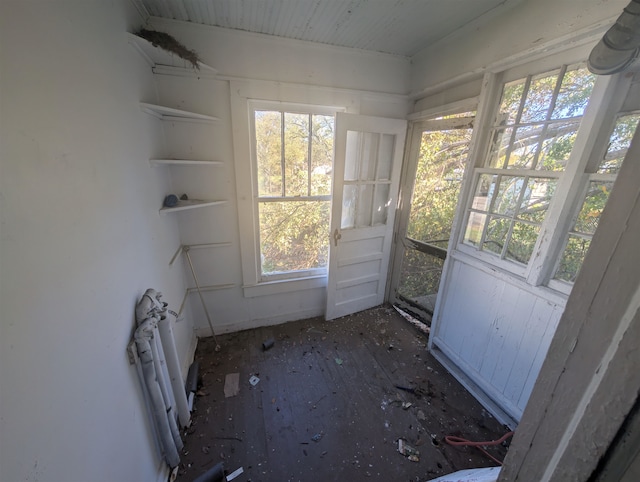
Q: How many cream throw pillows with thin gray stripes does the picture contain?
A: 0